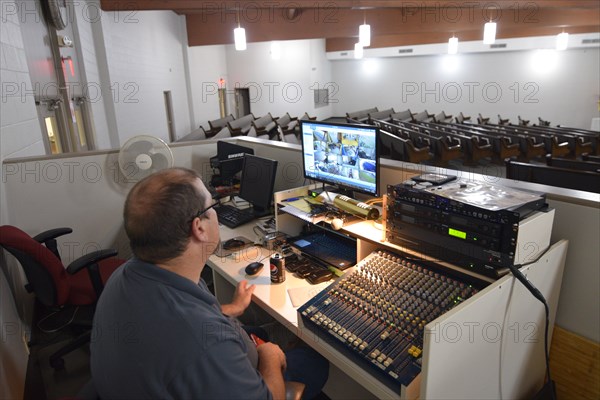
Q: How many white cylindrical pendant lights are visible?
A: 6